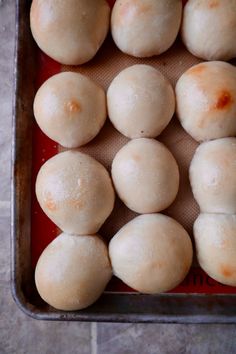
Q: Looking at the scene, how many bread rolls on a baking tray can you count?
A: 12